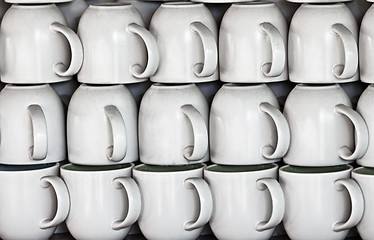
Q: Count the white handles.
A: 15